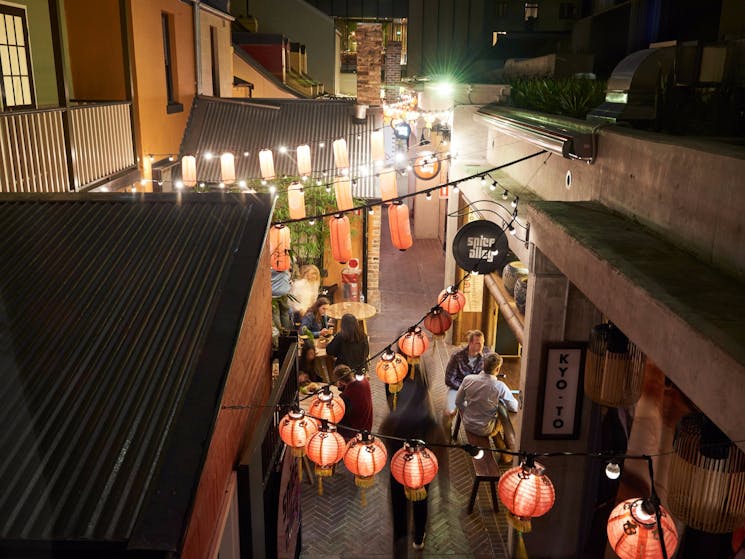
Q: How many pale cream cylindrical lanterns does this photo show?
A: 9